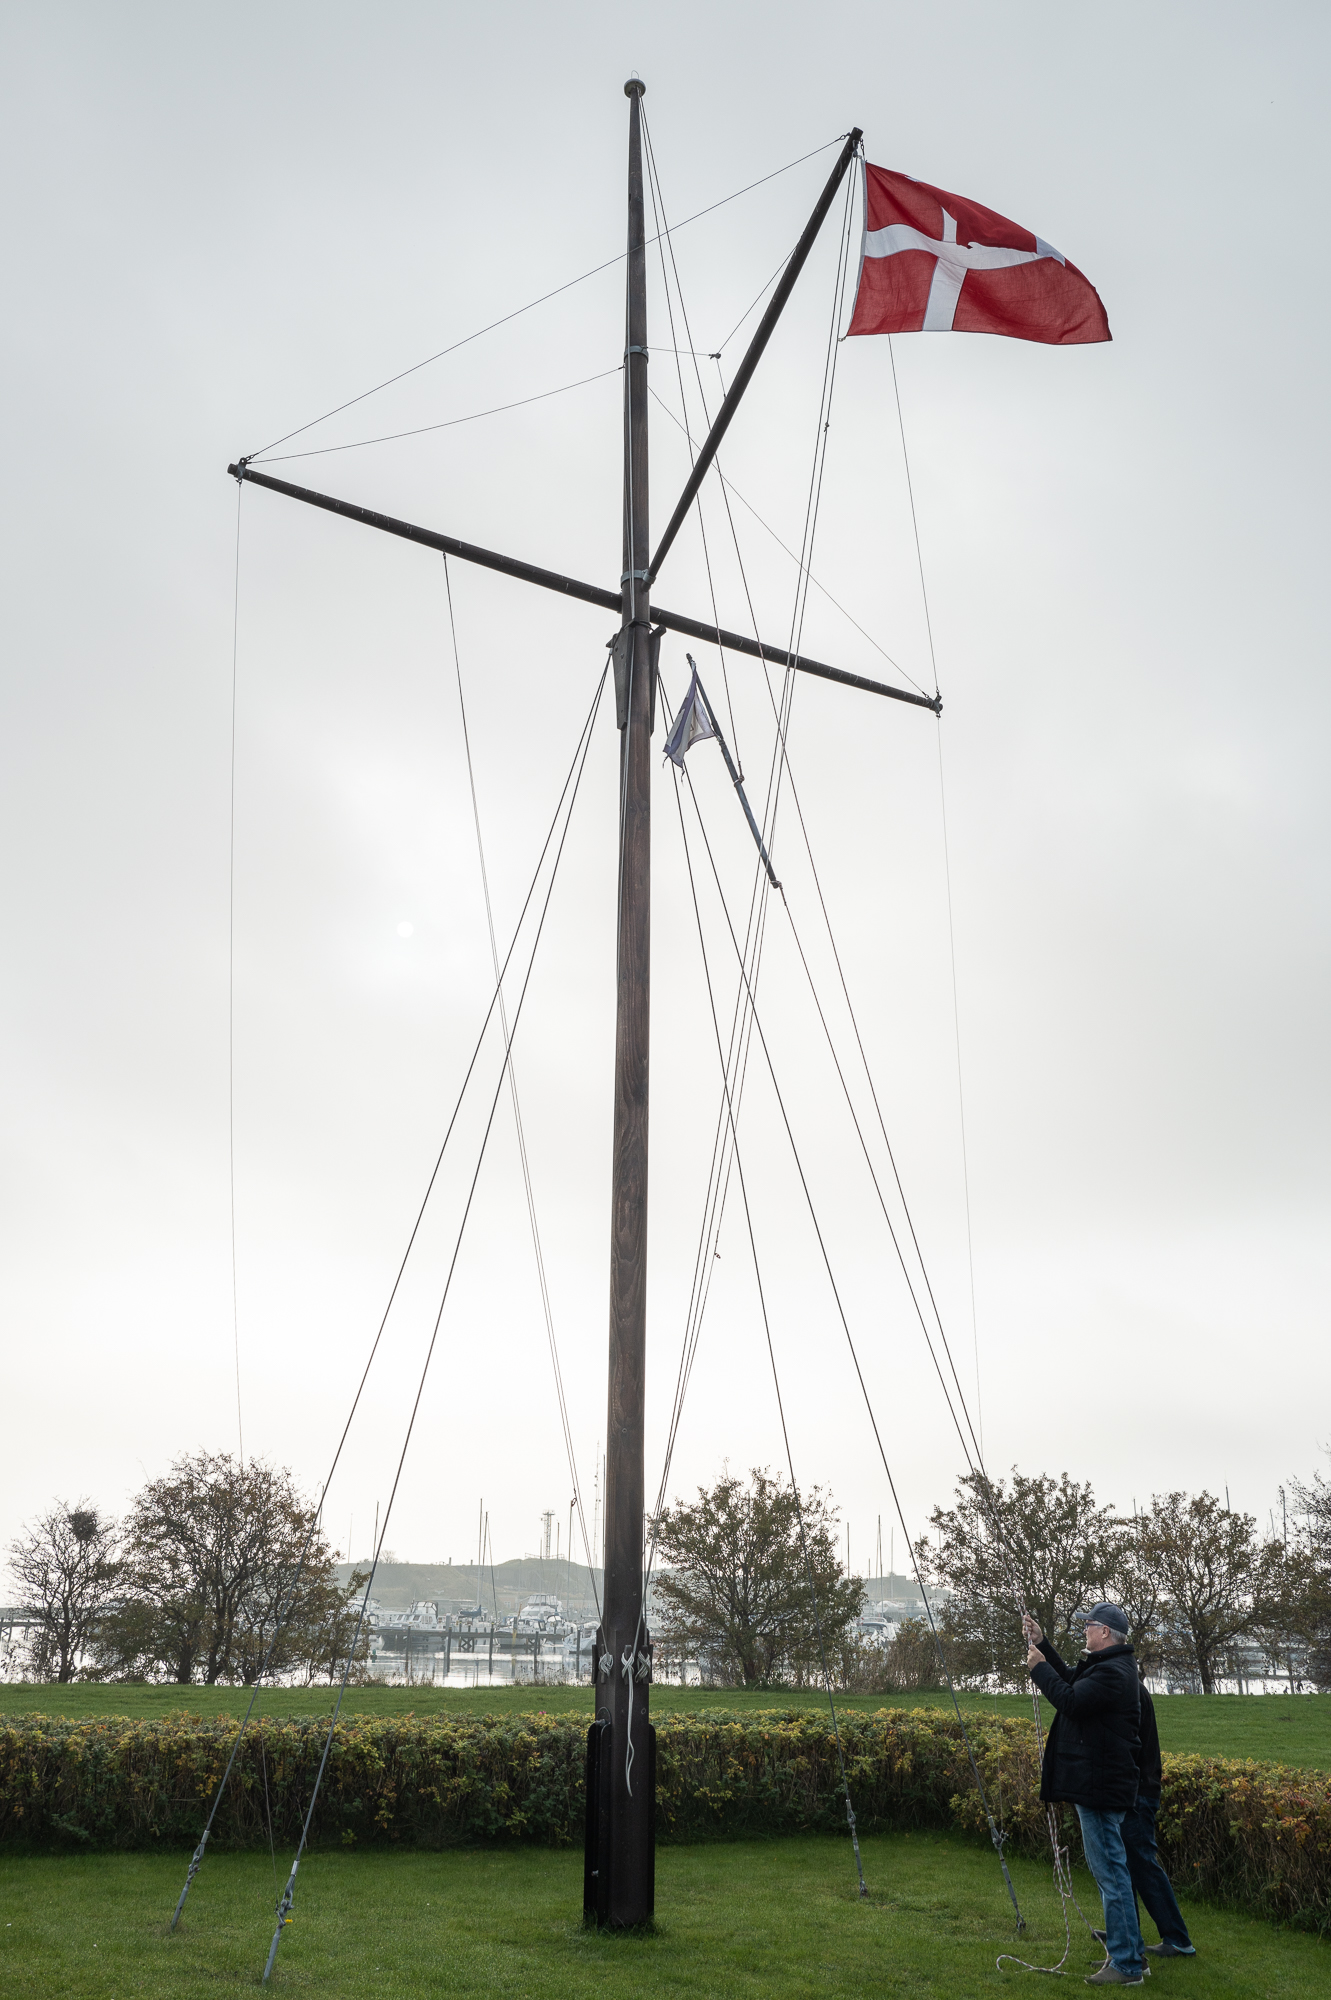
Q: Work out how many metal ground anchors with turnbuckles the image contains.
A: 4